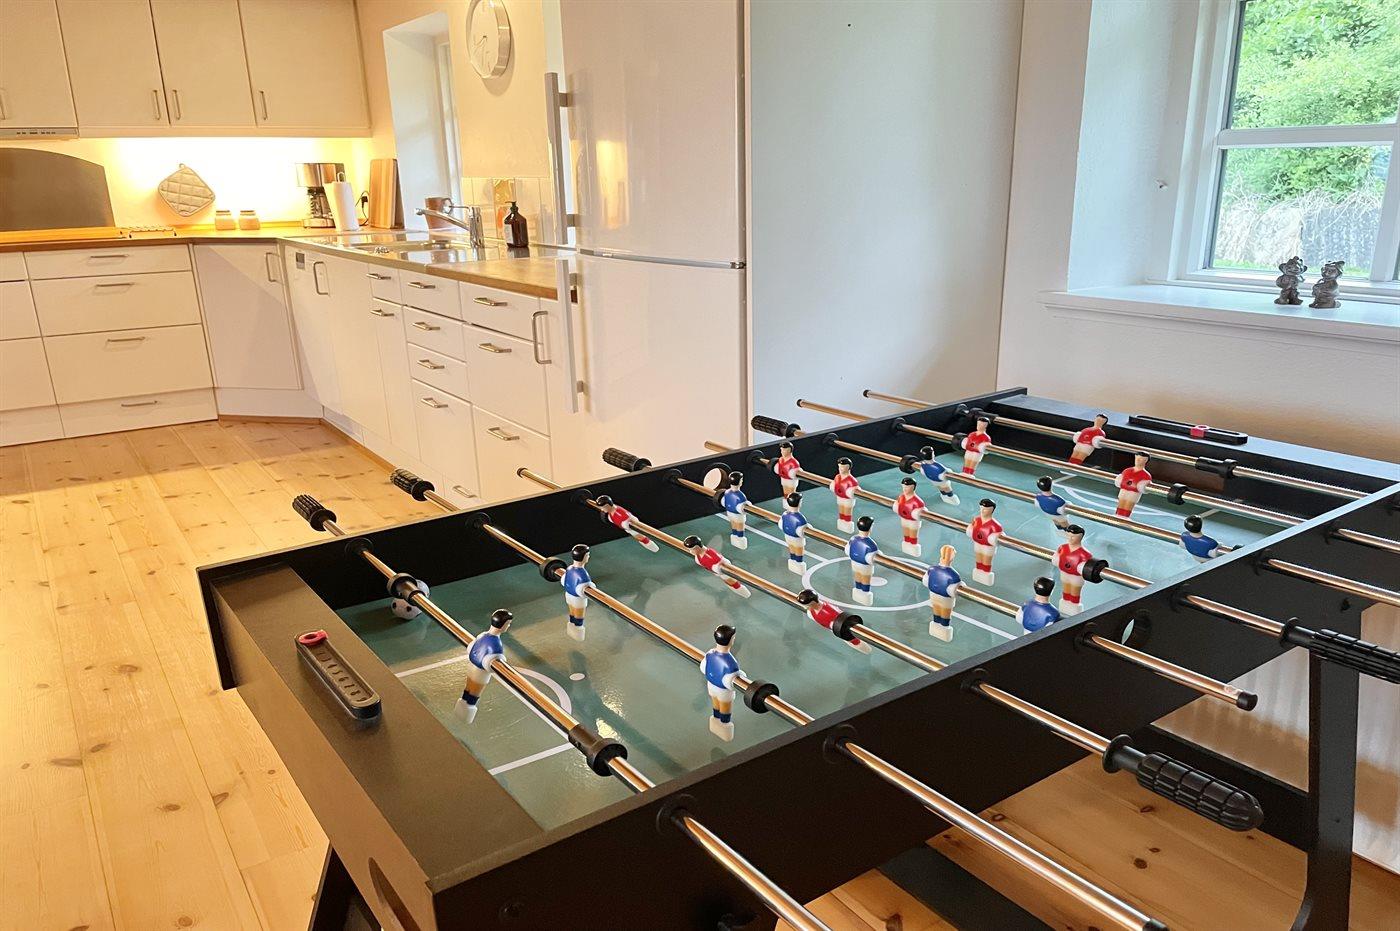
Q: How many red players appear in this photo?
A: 11